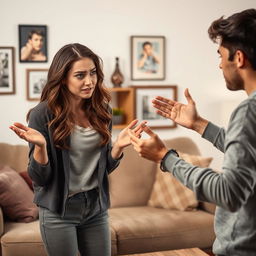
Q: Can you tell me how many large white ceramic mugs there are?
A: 0